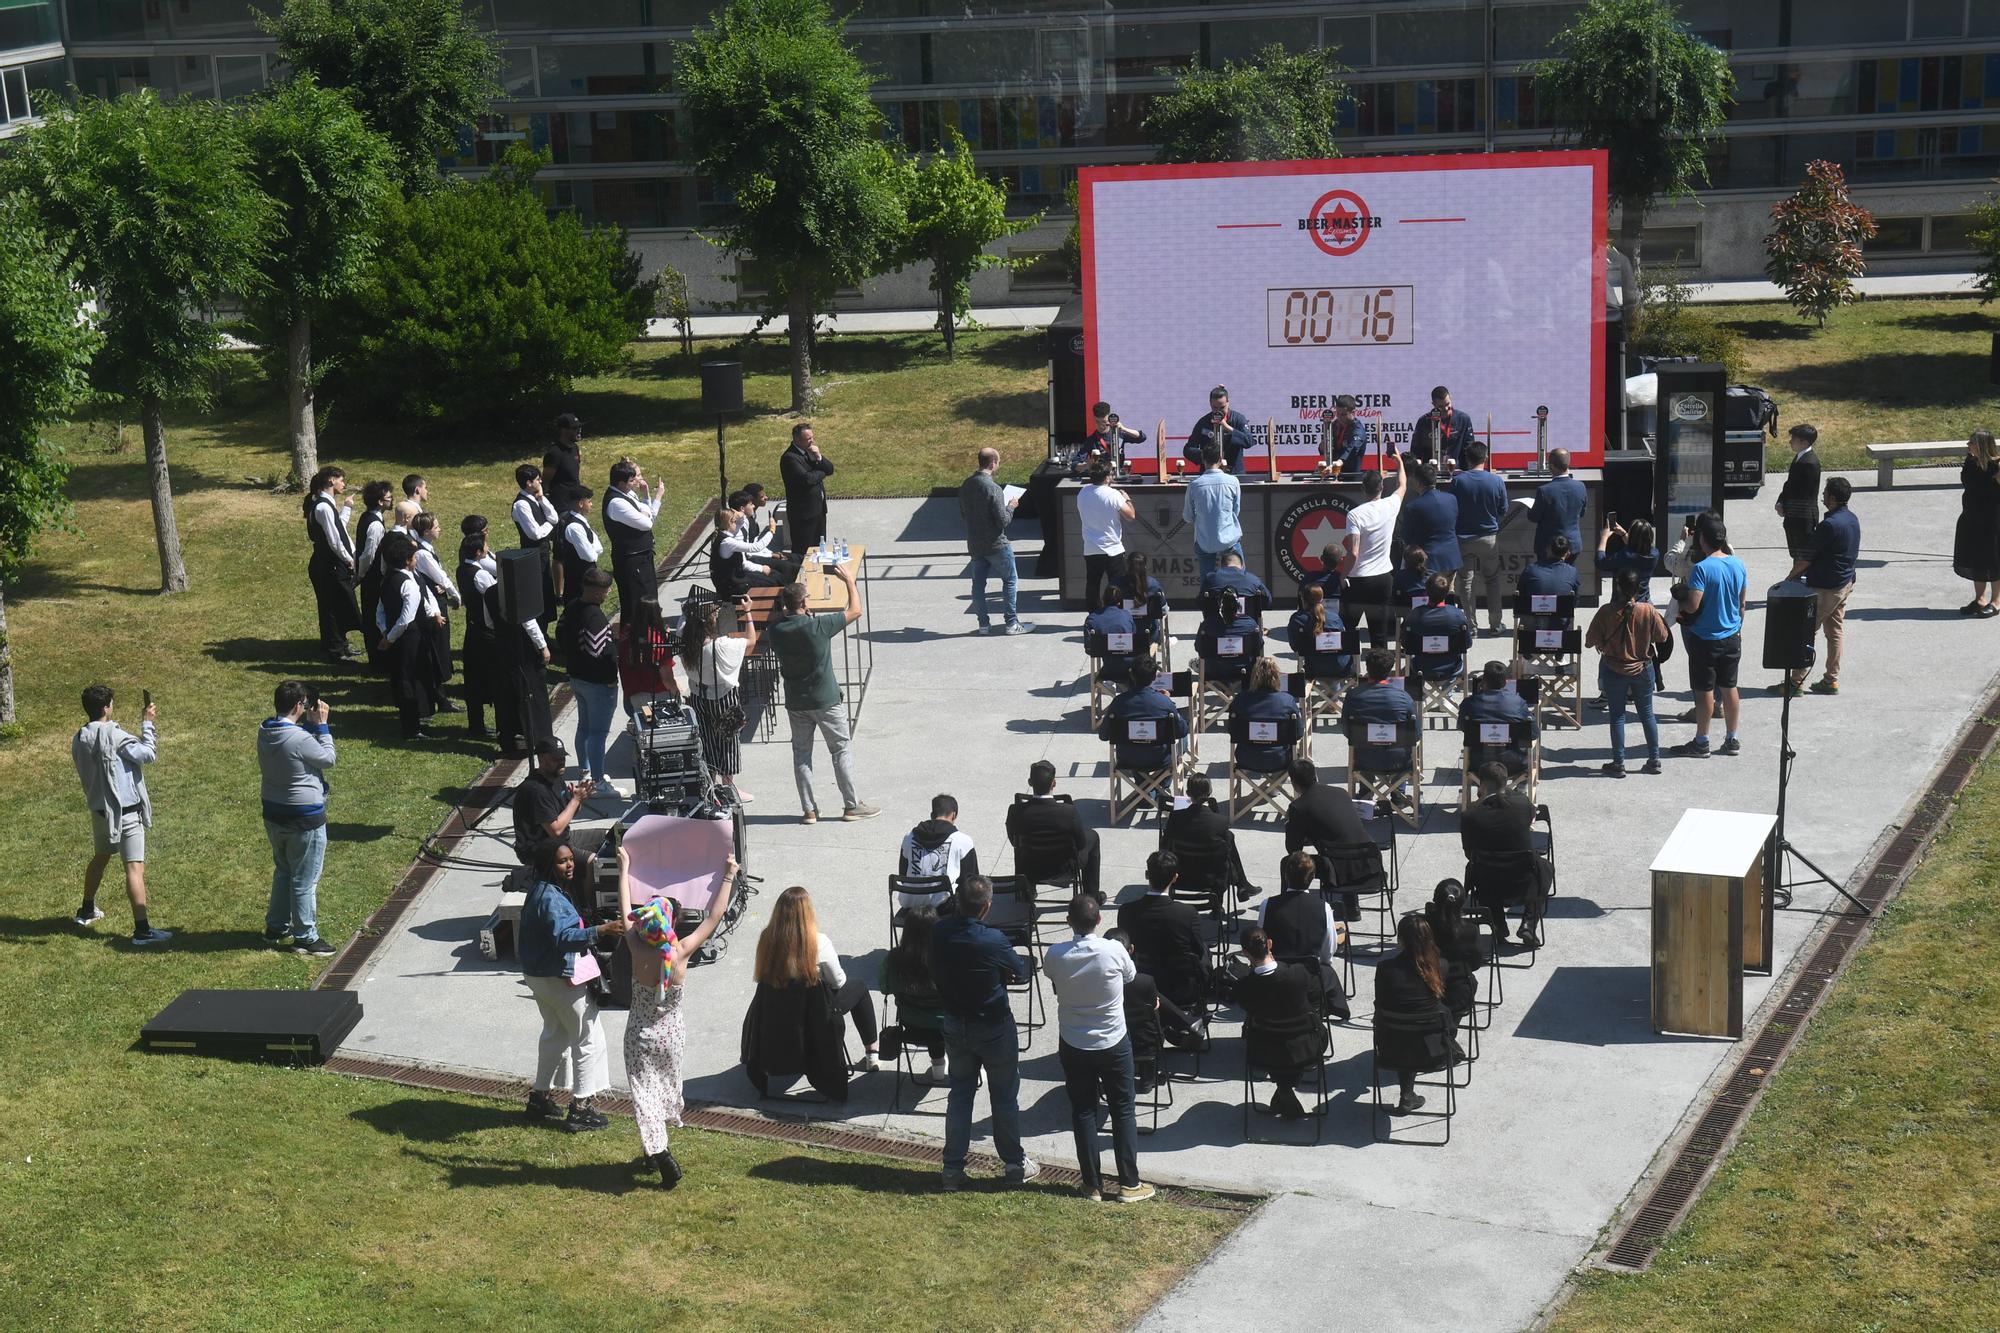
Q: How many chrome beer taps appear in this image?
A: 5